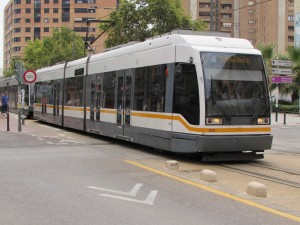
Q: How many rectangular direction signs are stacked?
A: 3